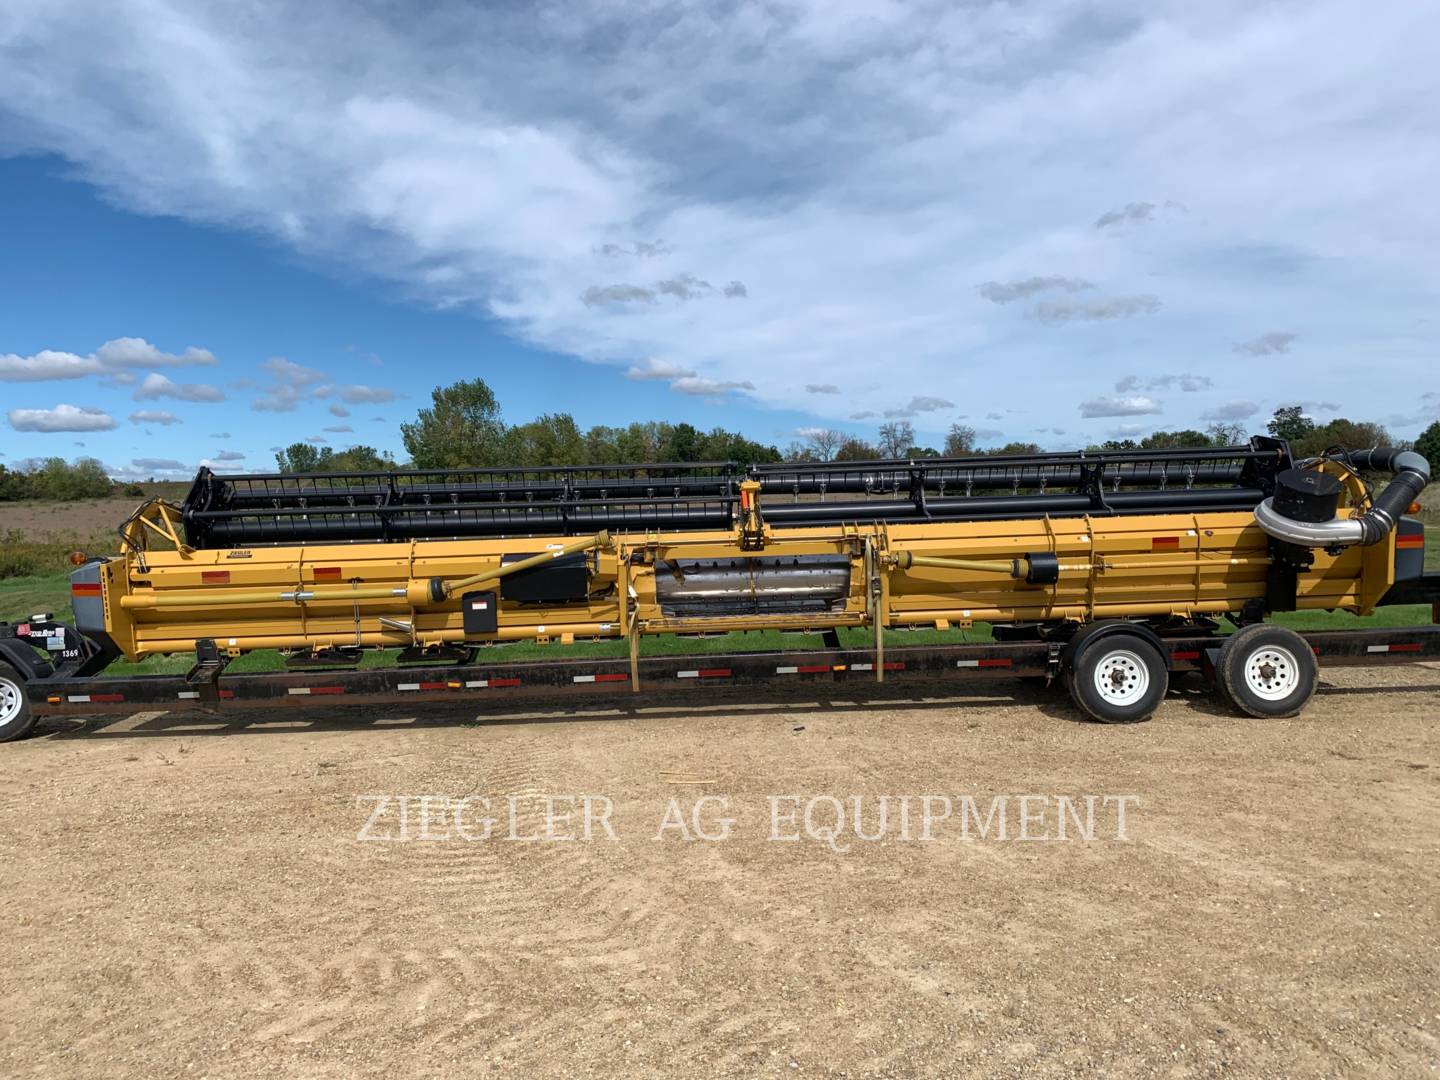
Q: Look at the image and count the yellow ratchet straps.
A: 2